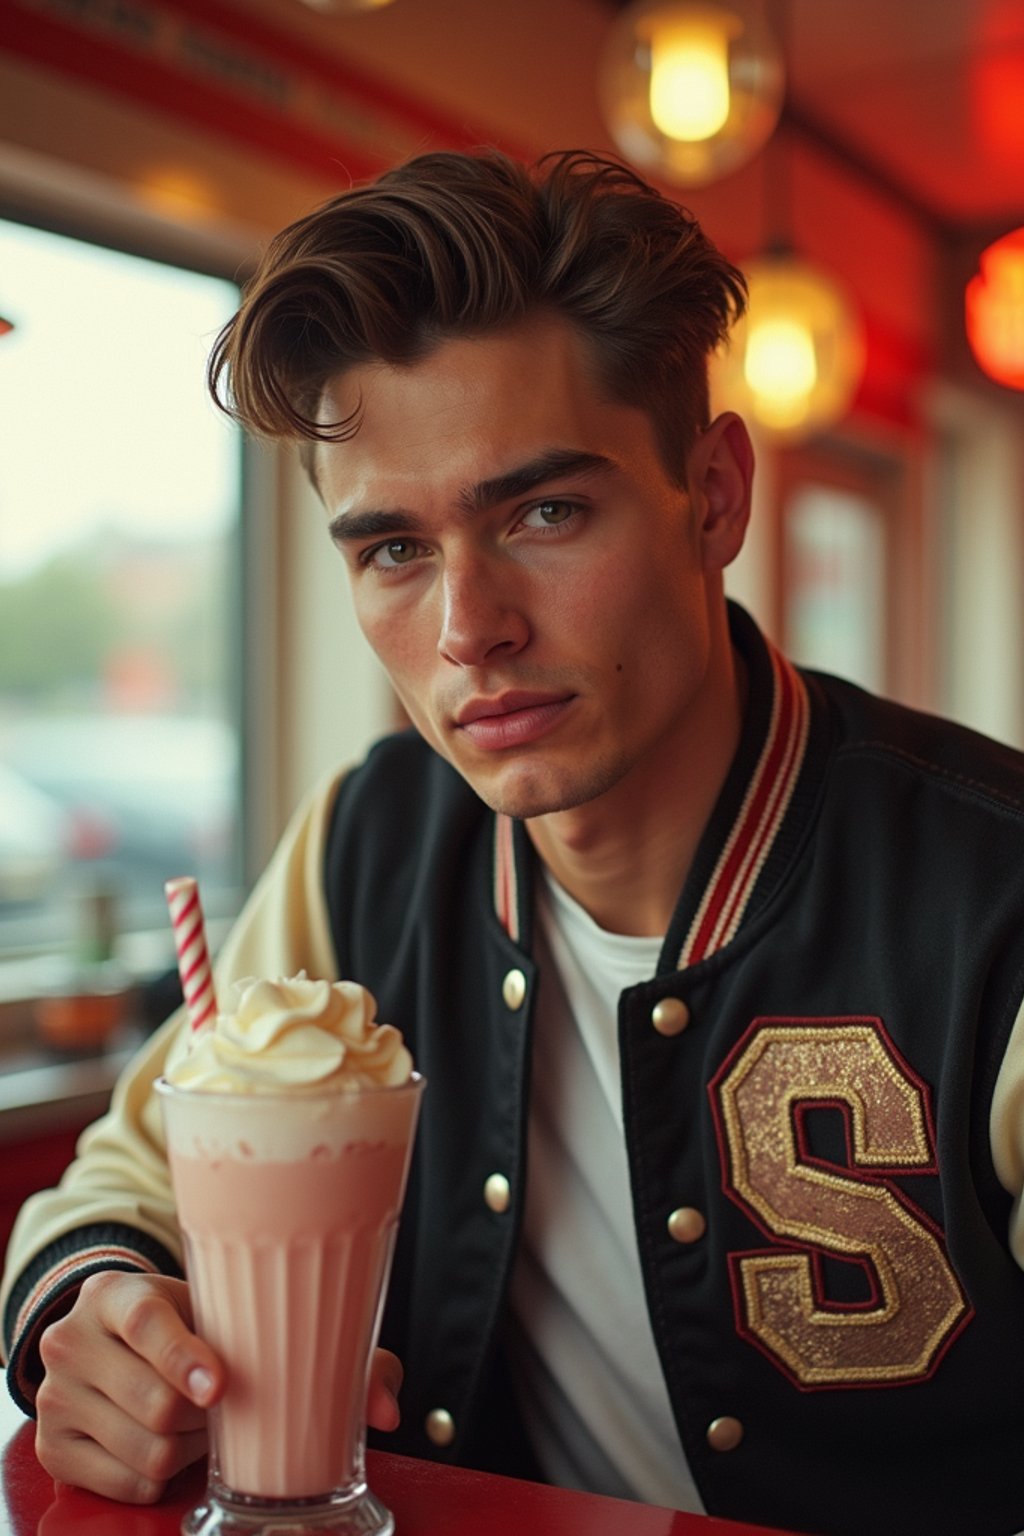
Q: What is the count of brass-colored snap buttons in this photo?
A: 6